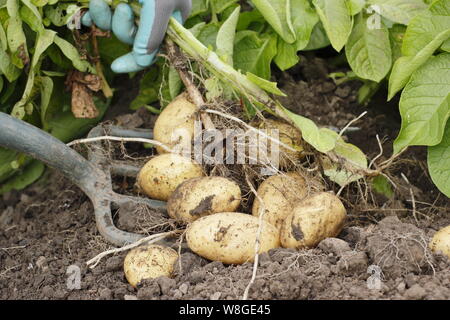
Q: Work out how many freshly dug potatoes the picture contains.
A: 9